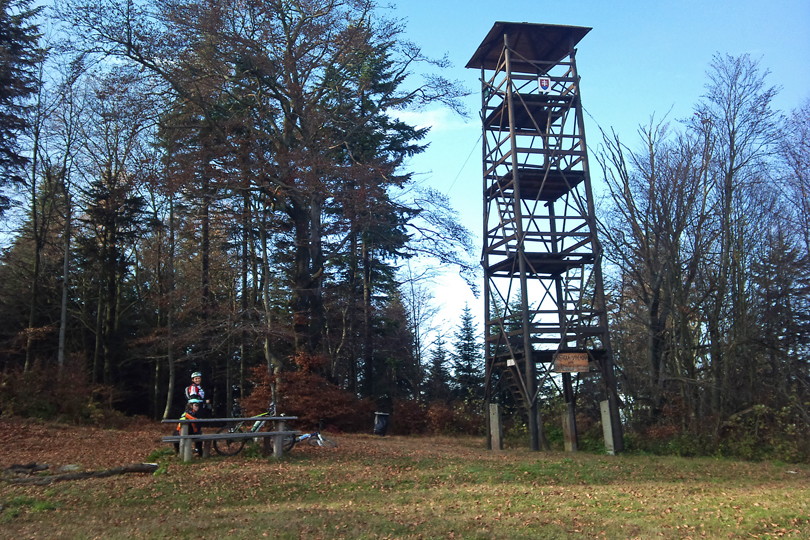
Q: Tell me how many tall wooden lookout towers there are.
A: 1